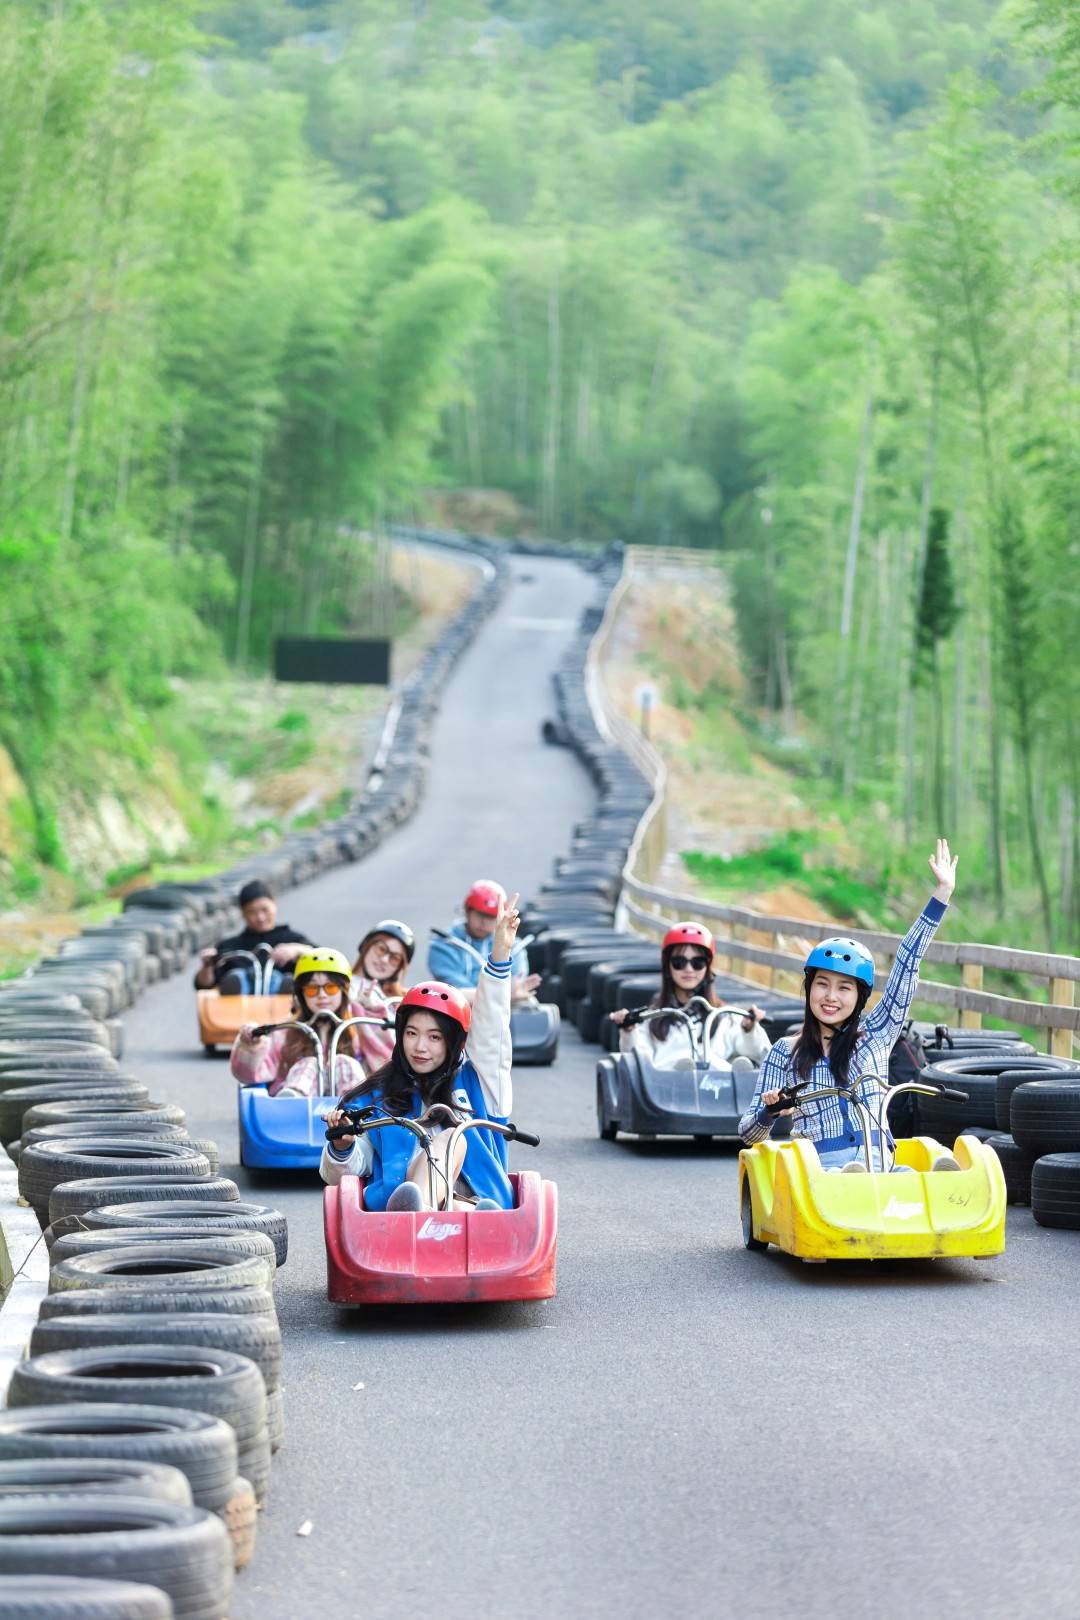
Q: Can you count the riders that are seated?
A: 7